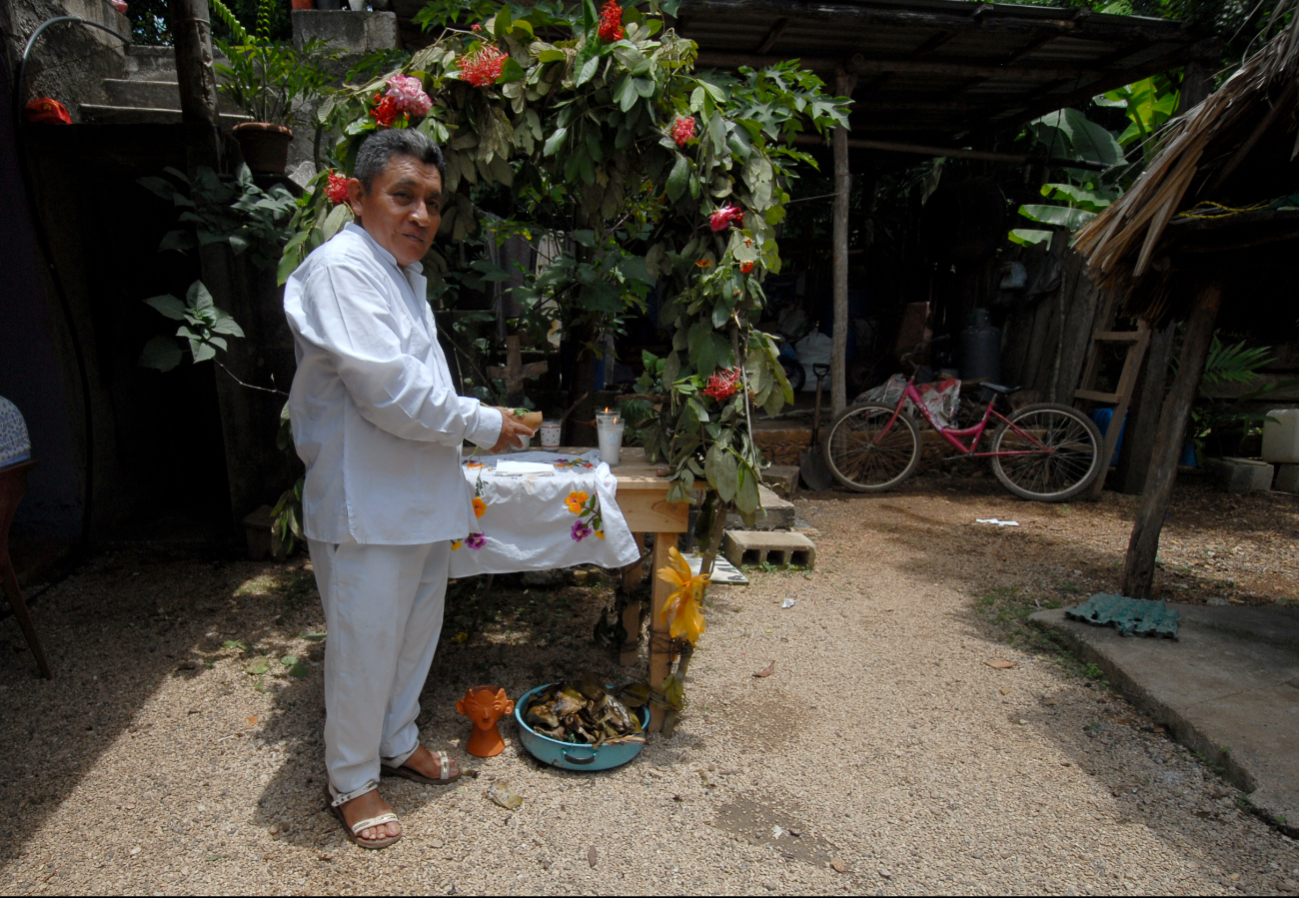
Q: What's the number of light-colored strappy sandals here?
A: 2